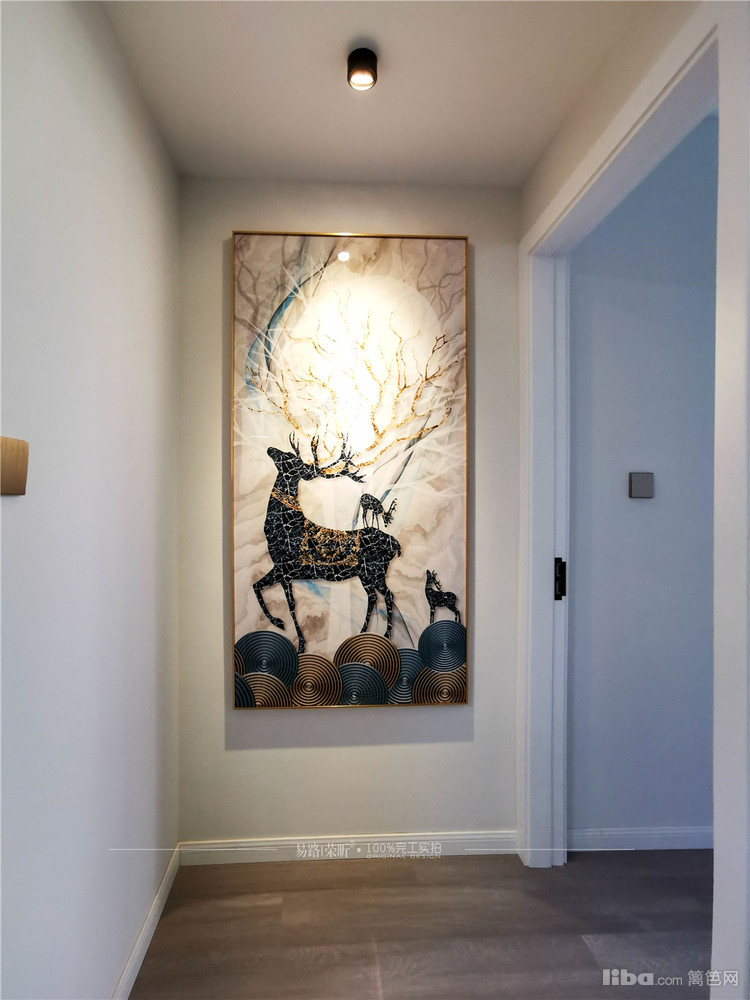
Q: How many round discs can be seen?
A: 10